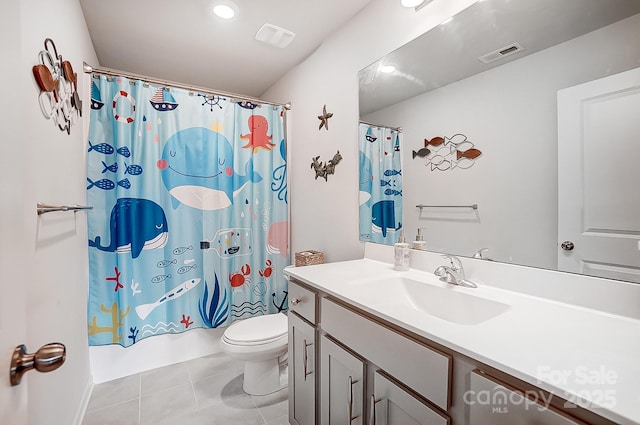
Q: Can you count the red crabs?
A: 2